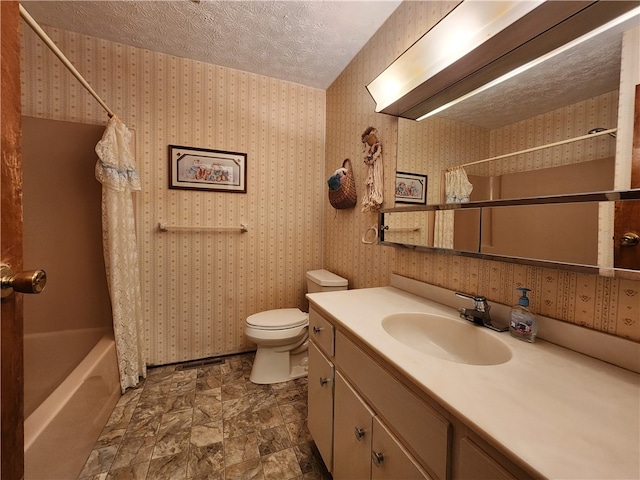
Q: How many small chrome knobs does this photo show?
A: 4